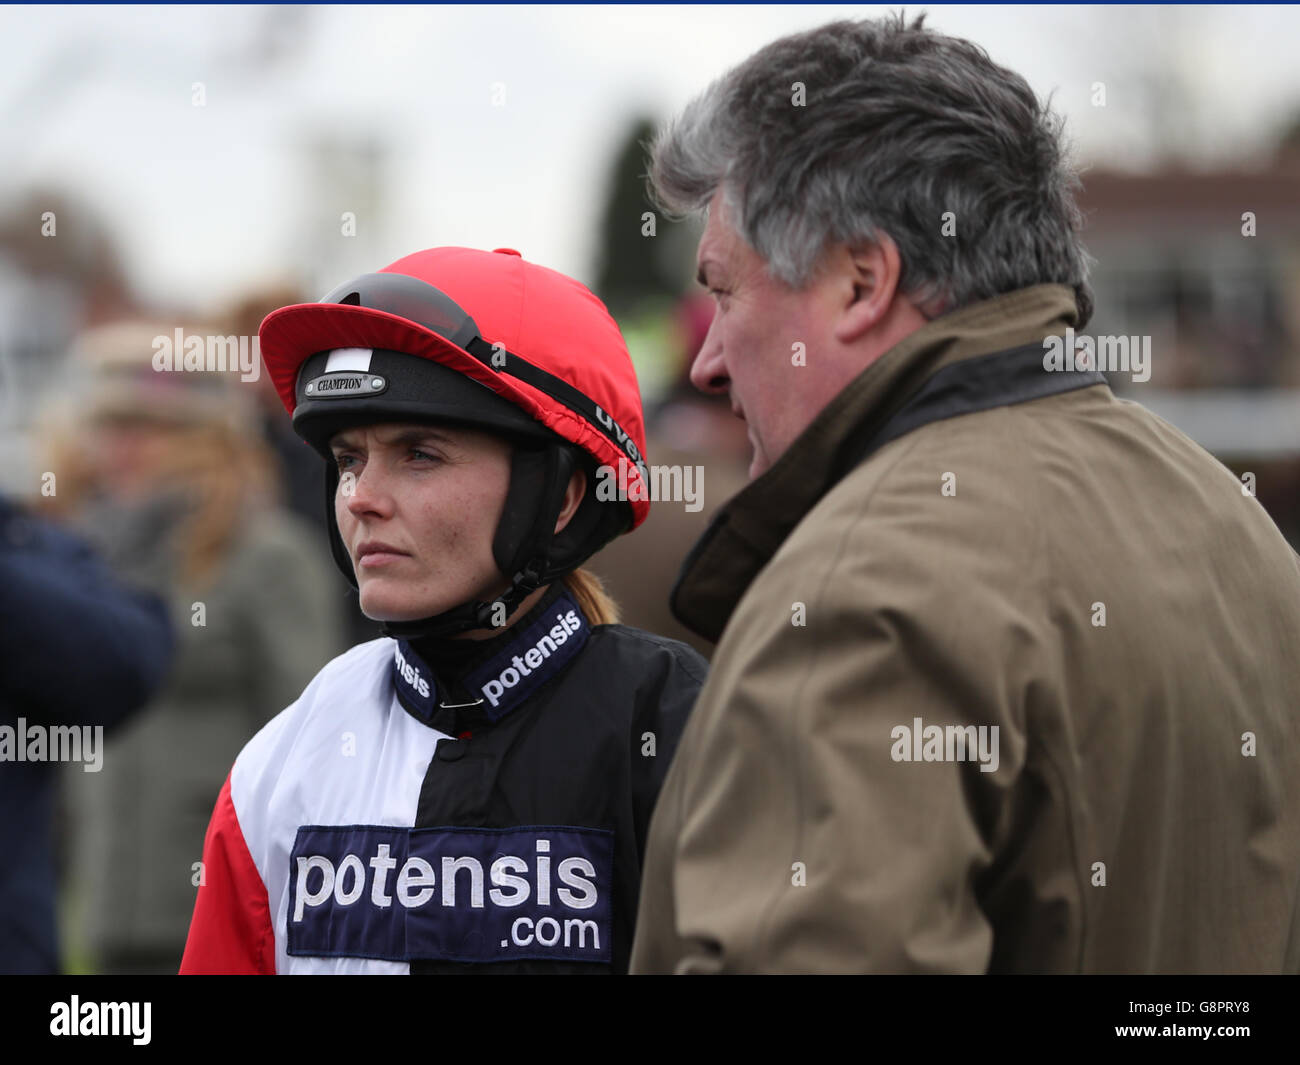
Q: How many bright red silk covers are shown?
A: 1